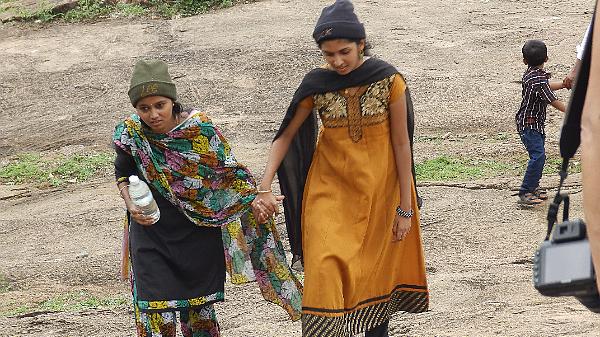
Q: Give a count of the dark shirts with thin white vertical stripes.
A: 1